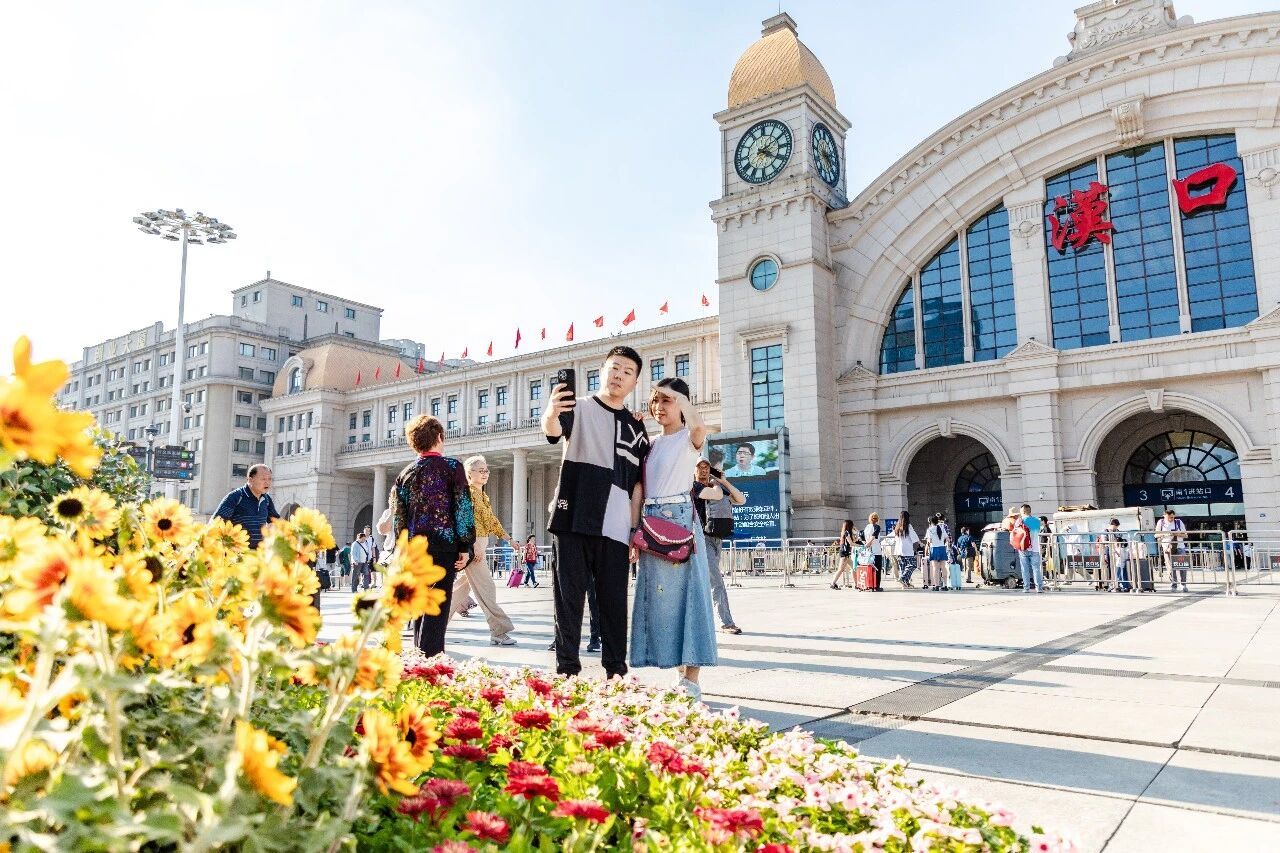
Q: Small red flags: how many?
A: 14